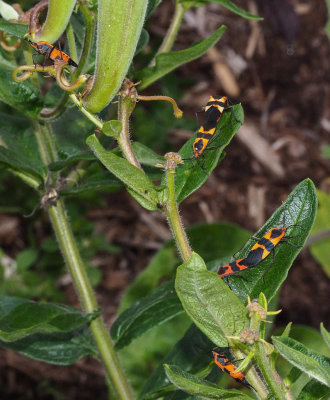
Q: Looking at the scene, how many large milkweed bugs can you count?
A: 6